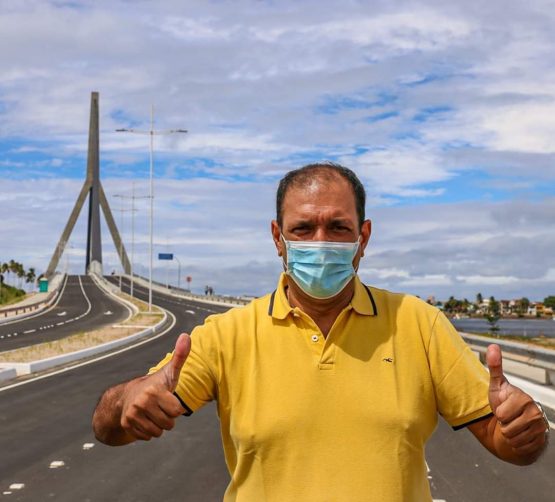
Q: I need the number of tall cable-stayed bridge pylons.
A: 1